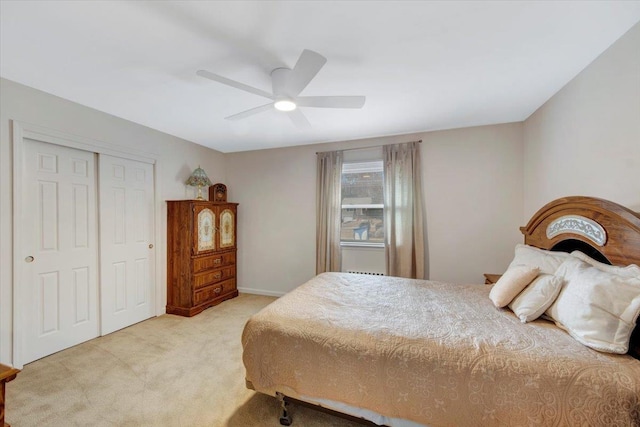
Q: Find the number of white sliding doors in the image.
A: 2